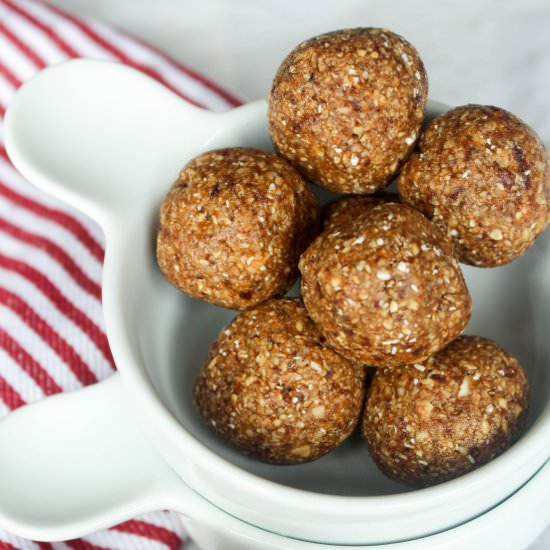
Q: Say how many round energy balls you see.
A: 7